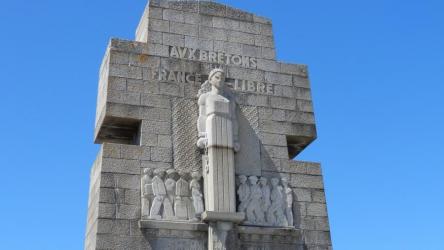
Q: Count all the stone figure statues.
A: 11